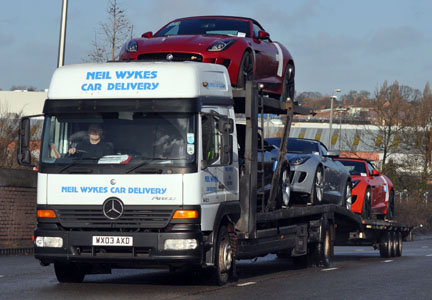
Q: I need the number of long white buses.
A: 0